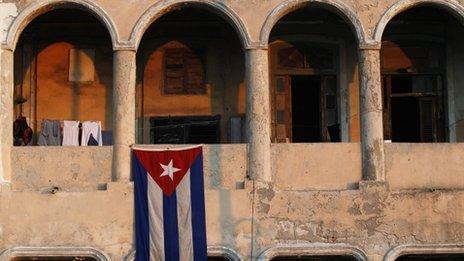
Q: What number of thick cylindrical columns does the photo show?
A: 4